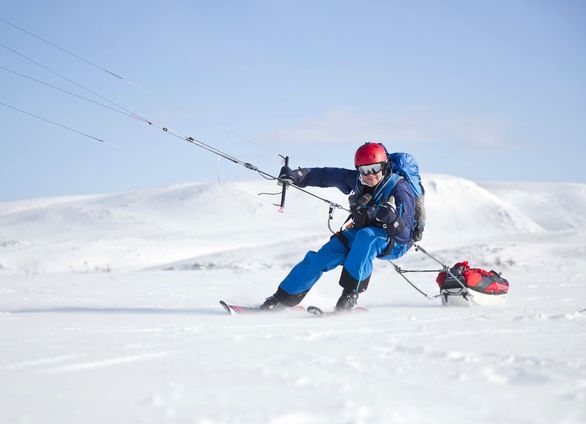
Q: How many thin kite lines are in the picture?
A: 4